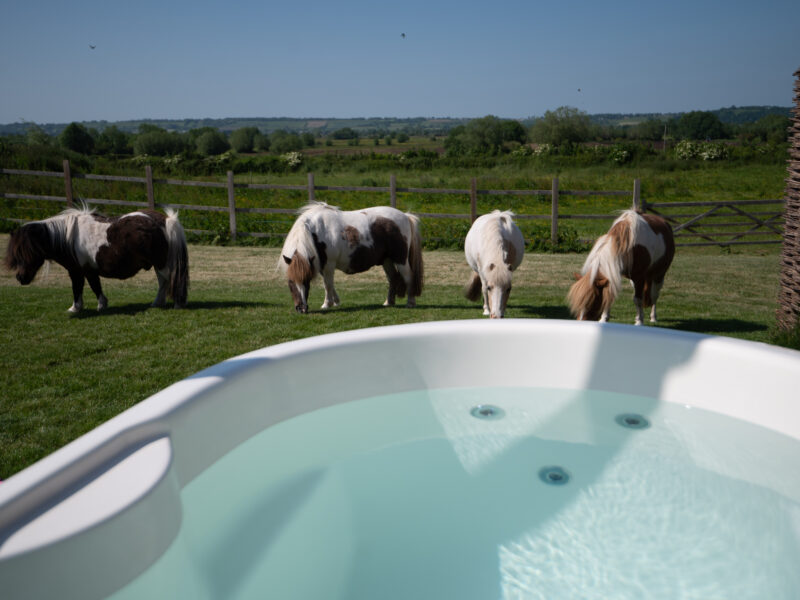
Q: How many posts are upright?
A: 8